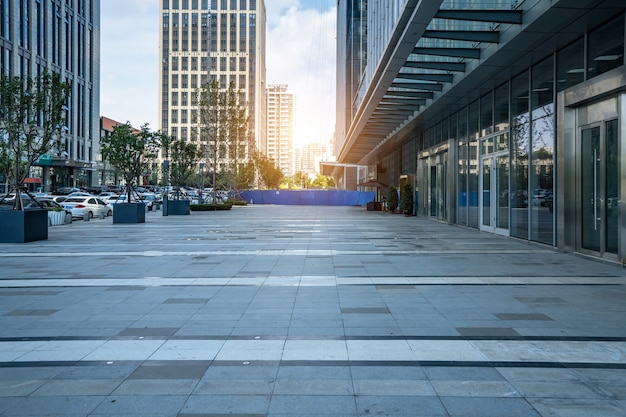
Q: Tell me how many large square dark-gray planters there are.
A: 3